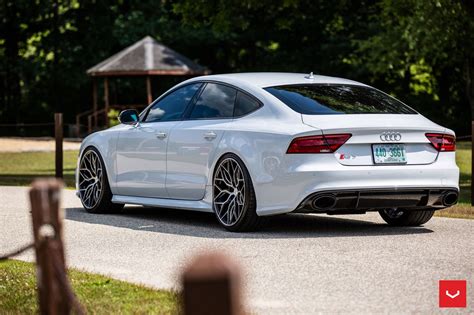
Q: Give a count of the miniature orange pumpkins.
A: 0